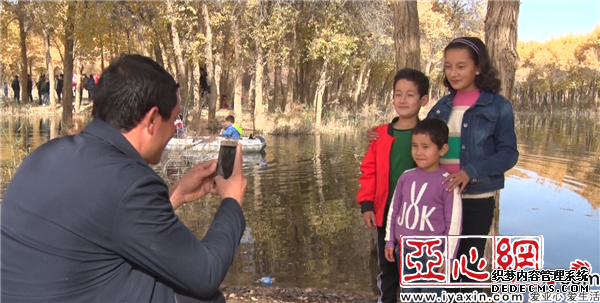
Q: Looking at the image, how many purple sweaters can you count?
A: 1